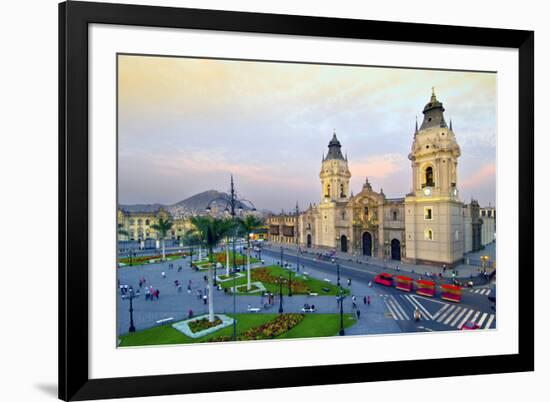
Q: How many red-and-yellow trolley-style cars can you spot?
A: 3